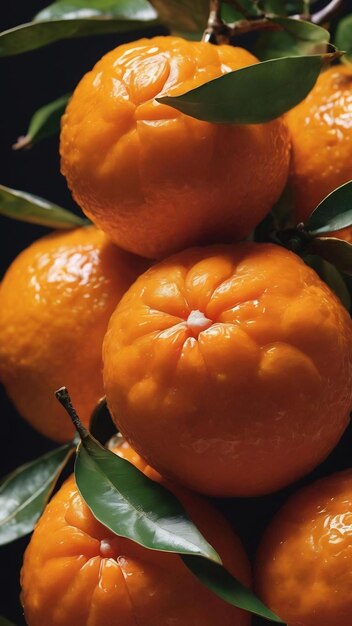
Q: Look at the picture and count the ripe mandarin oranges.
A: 6